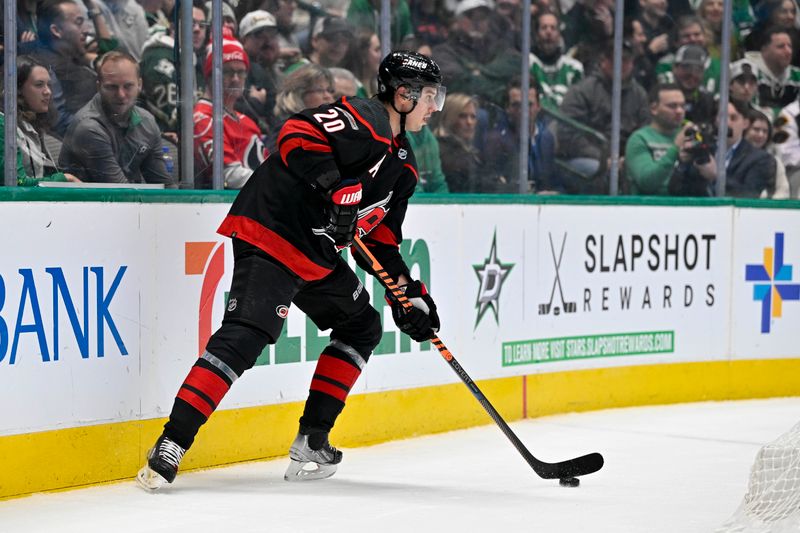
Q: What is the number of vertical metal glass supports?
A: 7